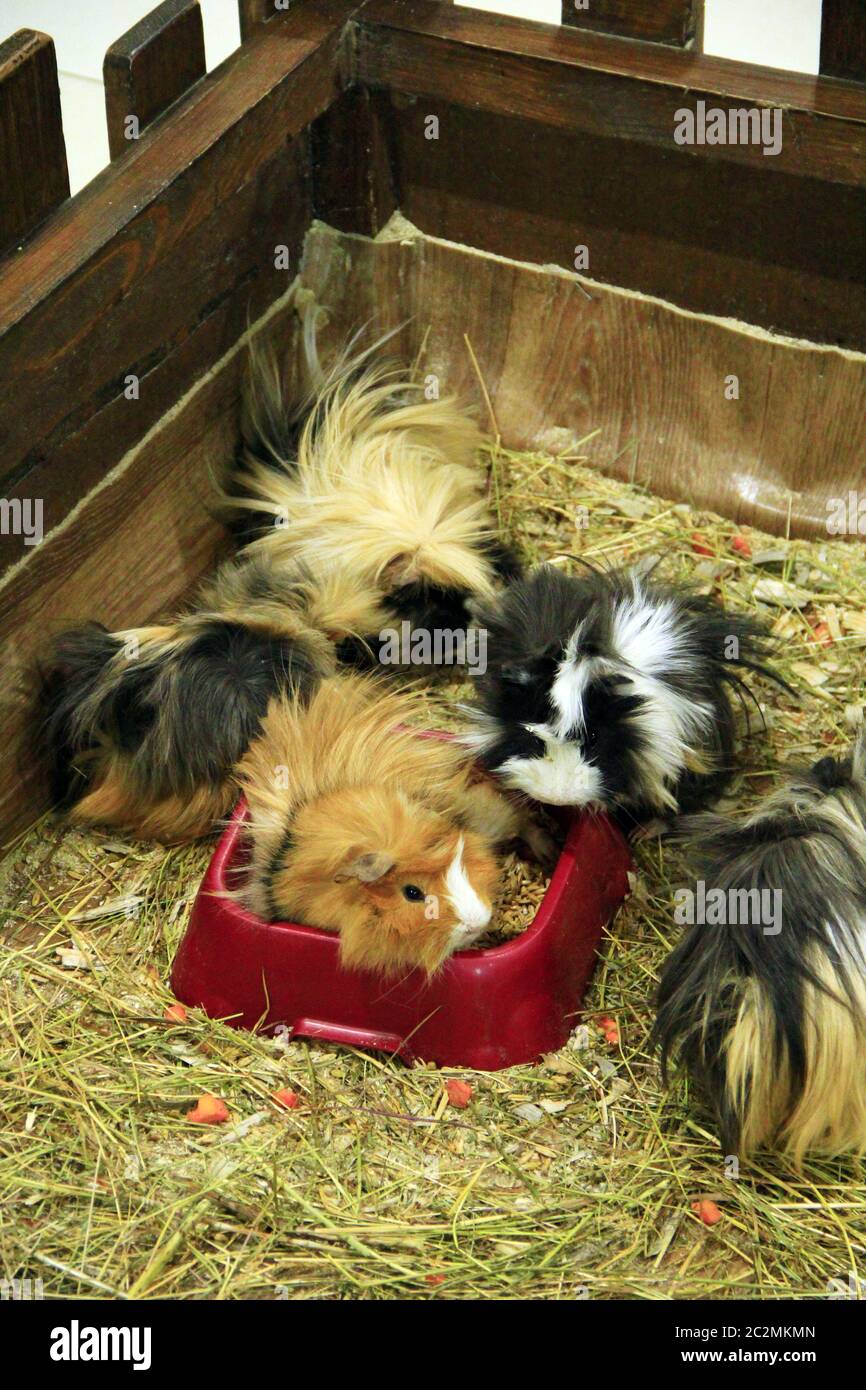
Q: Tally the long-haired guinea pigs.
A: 5